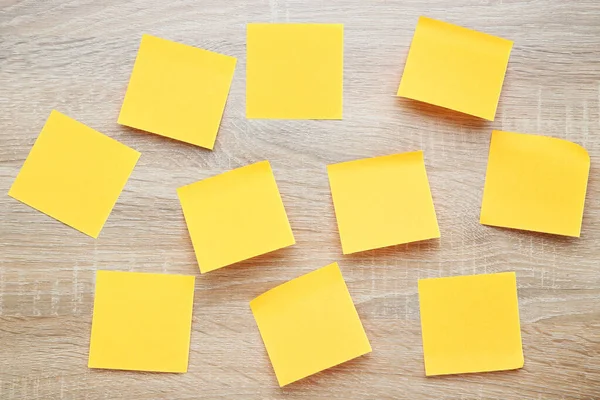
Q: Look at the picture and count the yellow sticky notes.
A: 10